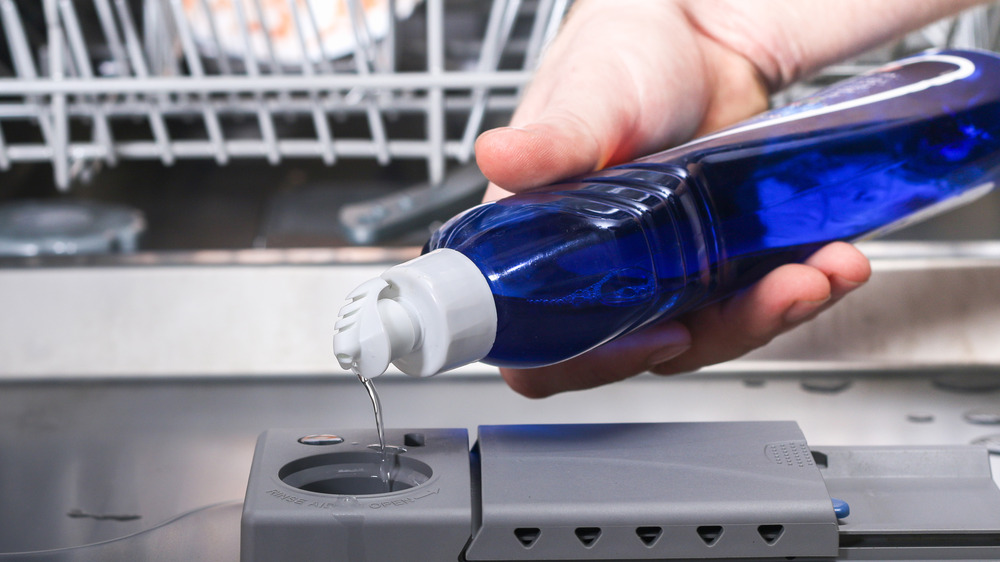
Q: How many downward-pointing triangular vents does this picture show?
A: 5